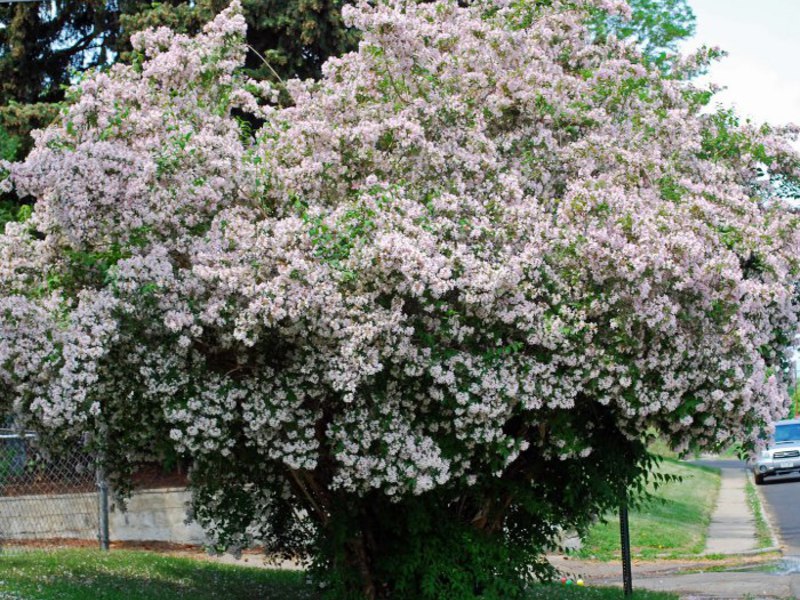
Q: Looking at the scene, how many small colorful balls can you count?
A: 3